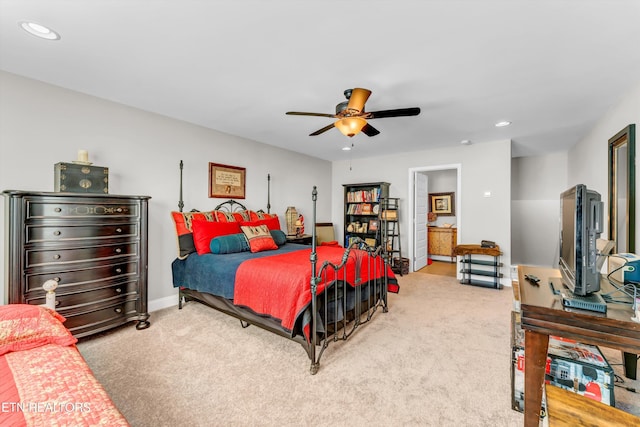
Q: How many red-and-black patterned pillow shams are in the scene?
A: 3